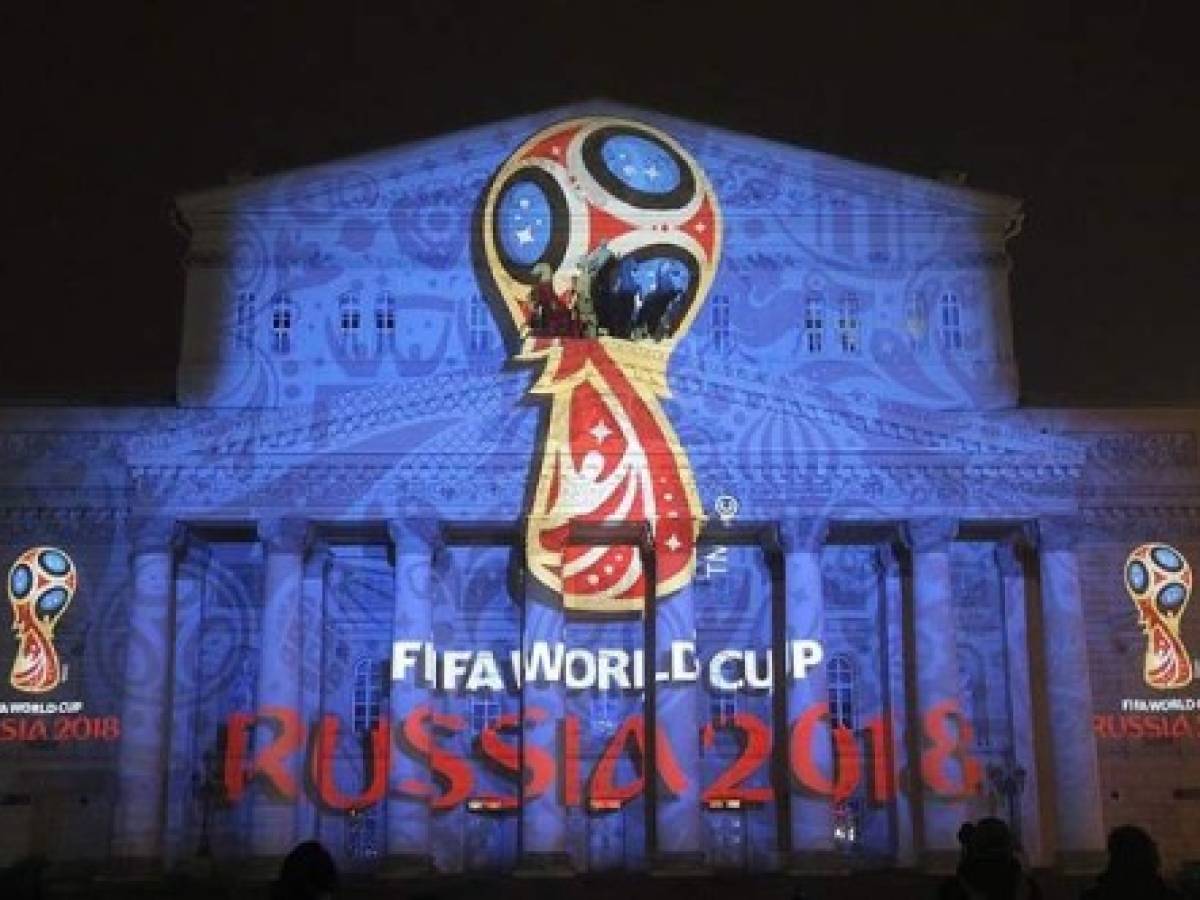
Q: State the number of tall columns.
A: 8